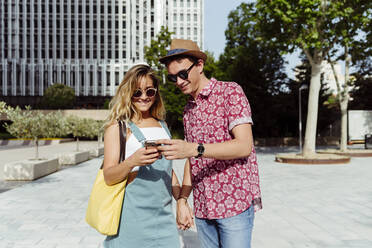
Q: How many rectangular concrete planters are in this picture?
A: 3